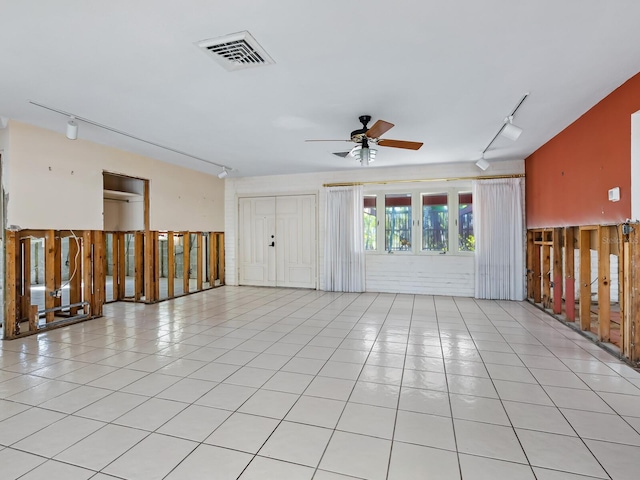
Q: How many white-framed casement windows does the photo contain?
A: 4